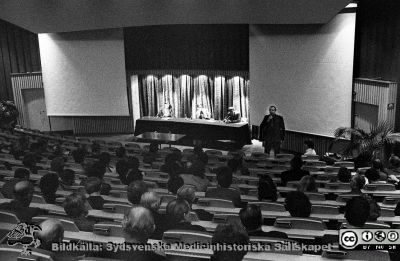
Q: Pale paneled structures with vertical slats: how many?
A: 2